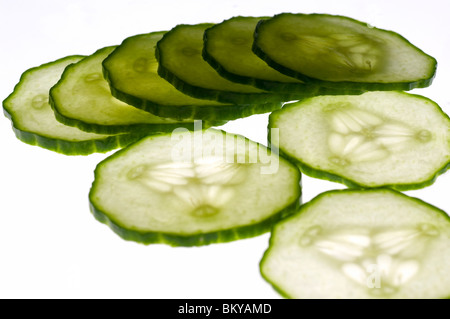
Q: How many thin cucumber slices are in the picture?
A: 9